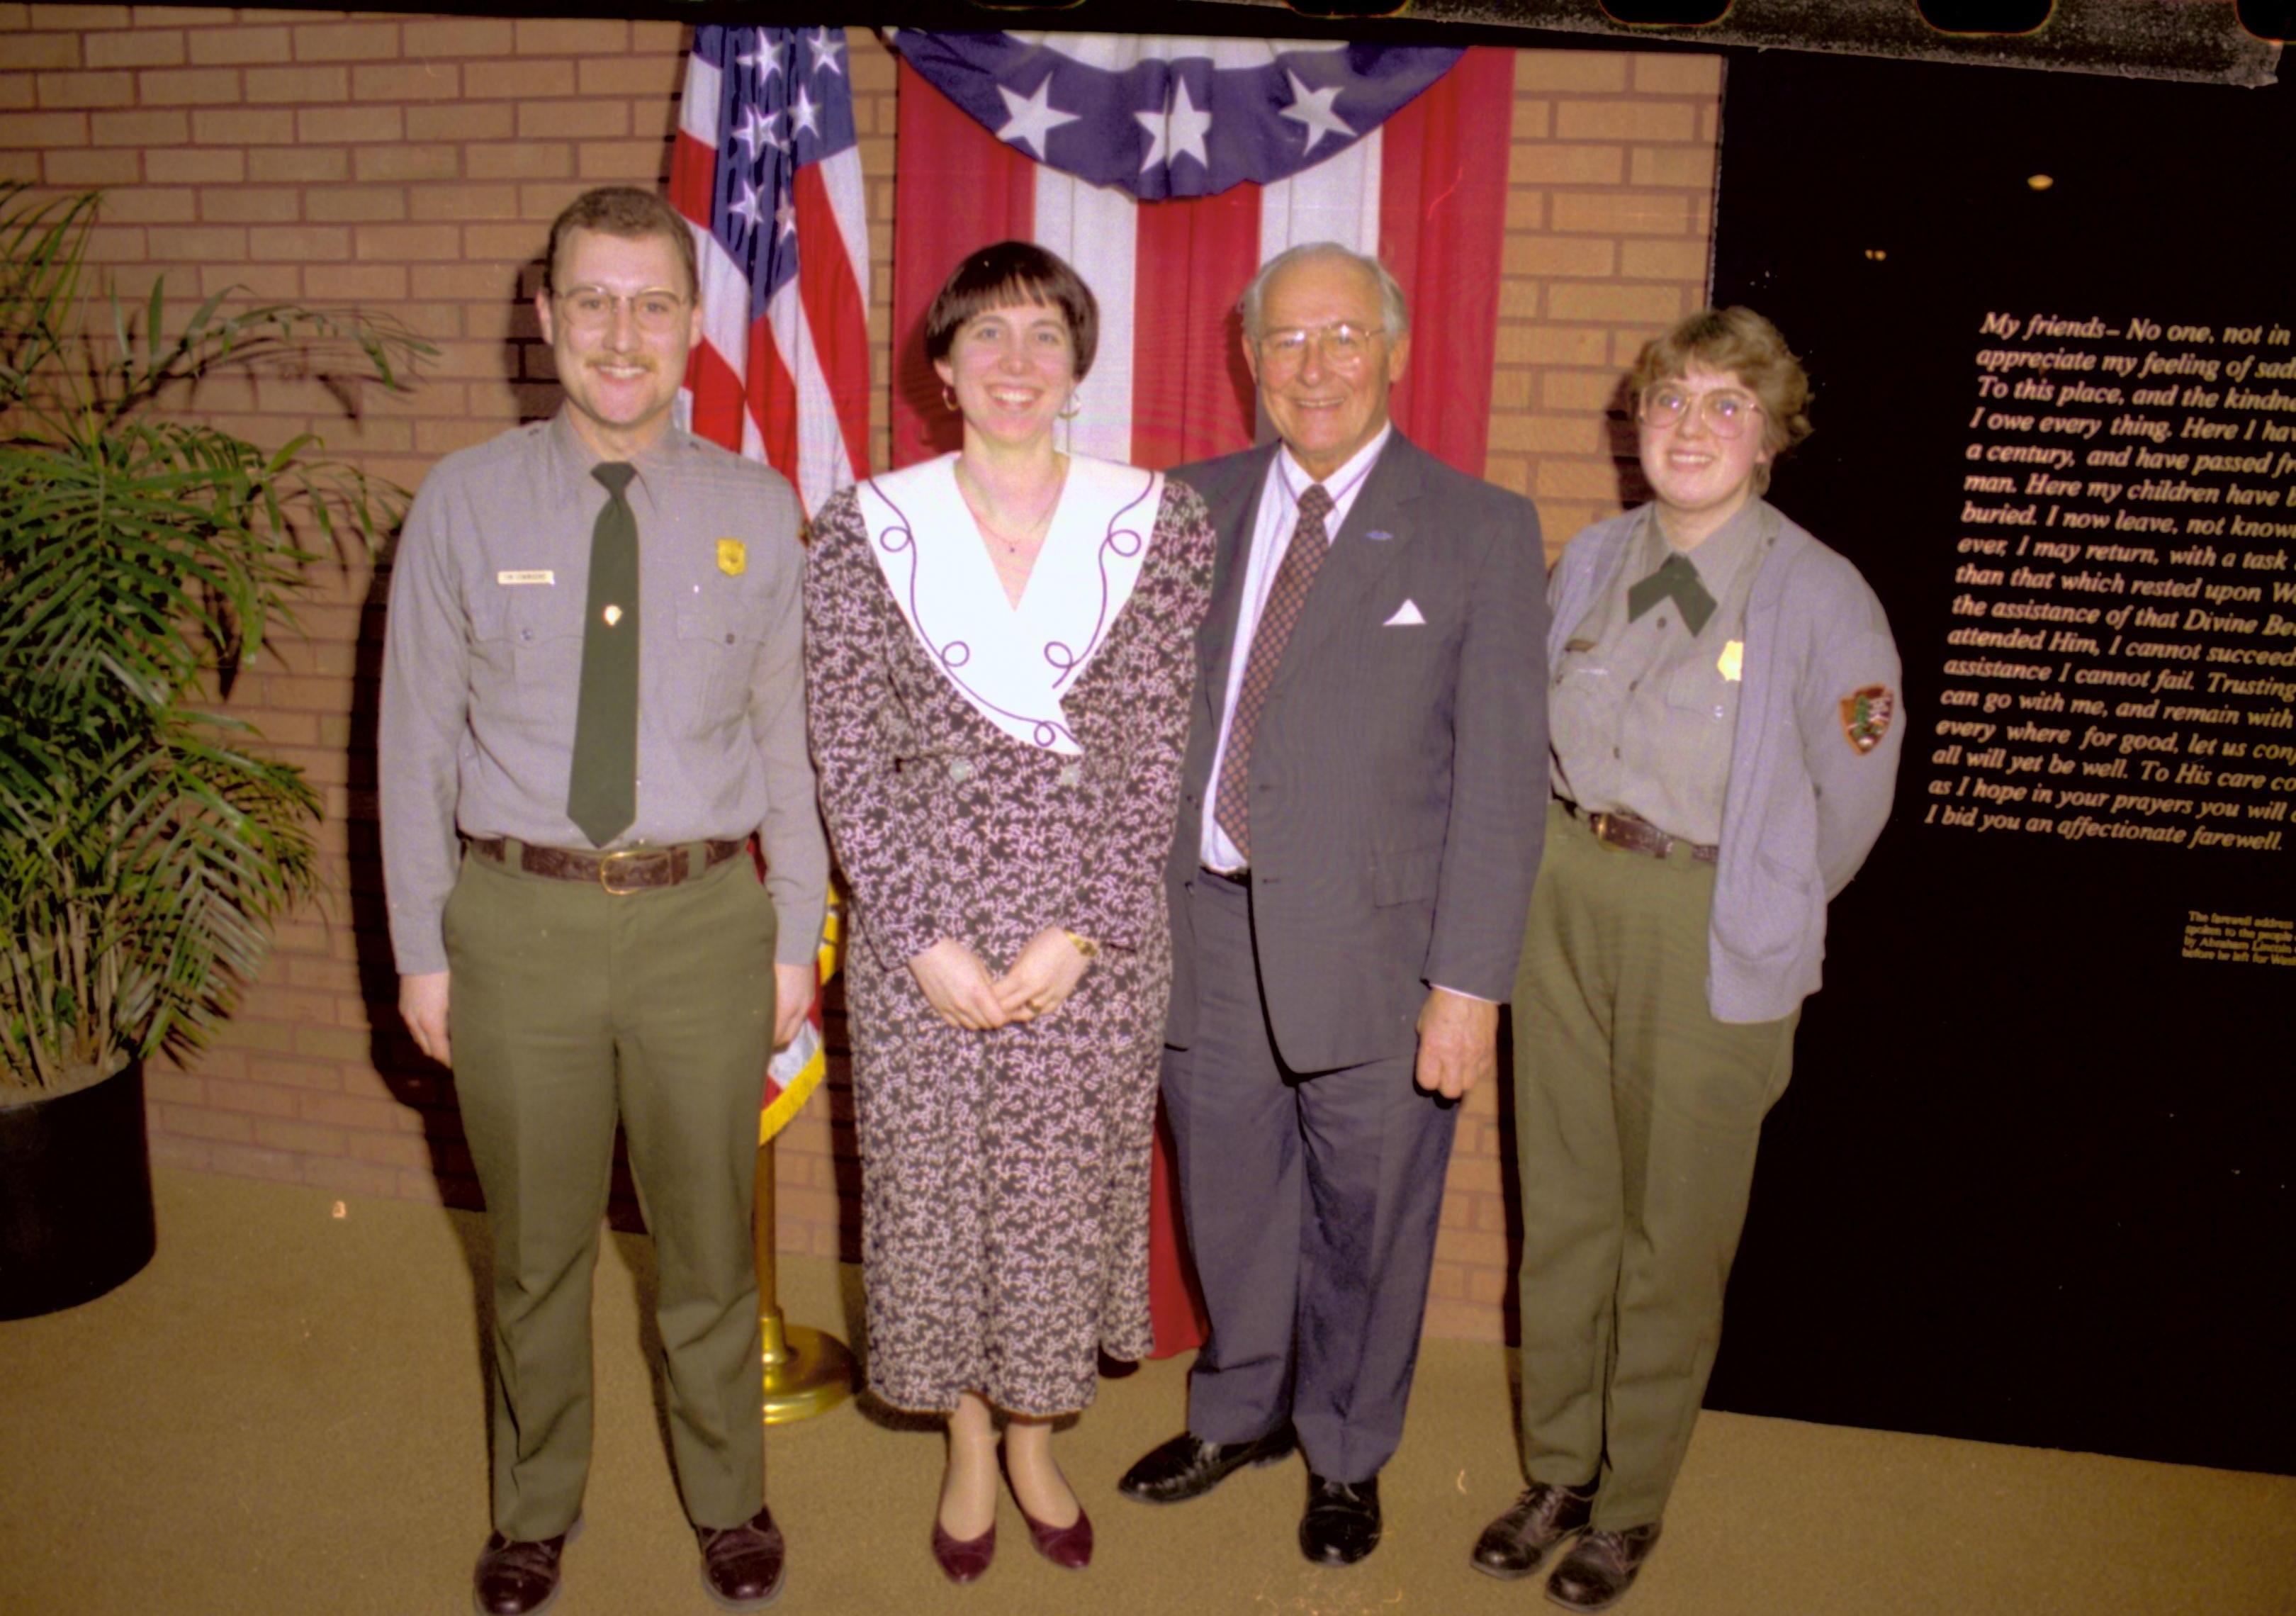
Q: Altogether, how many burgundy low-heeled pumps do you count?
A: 2